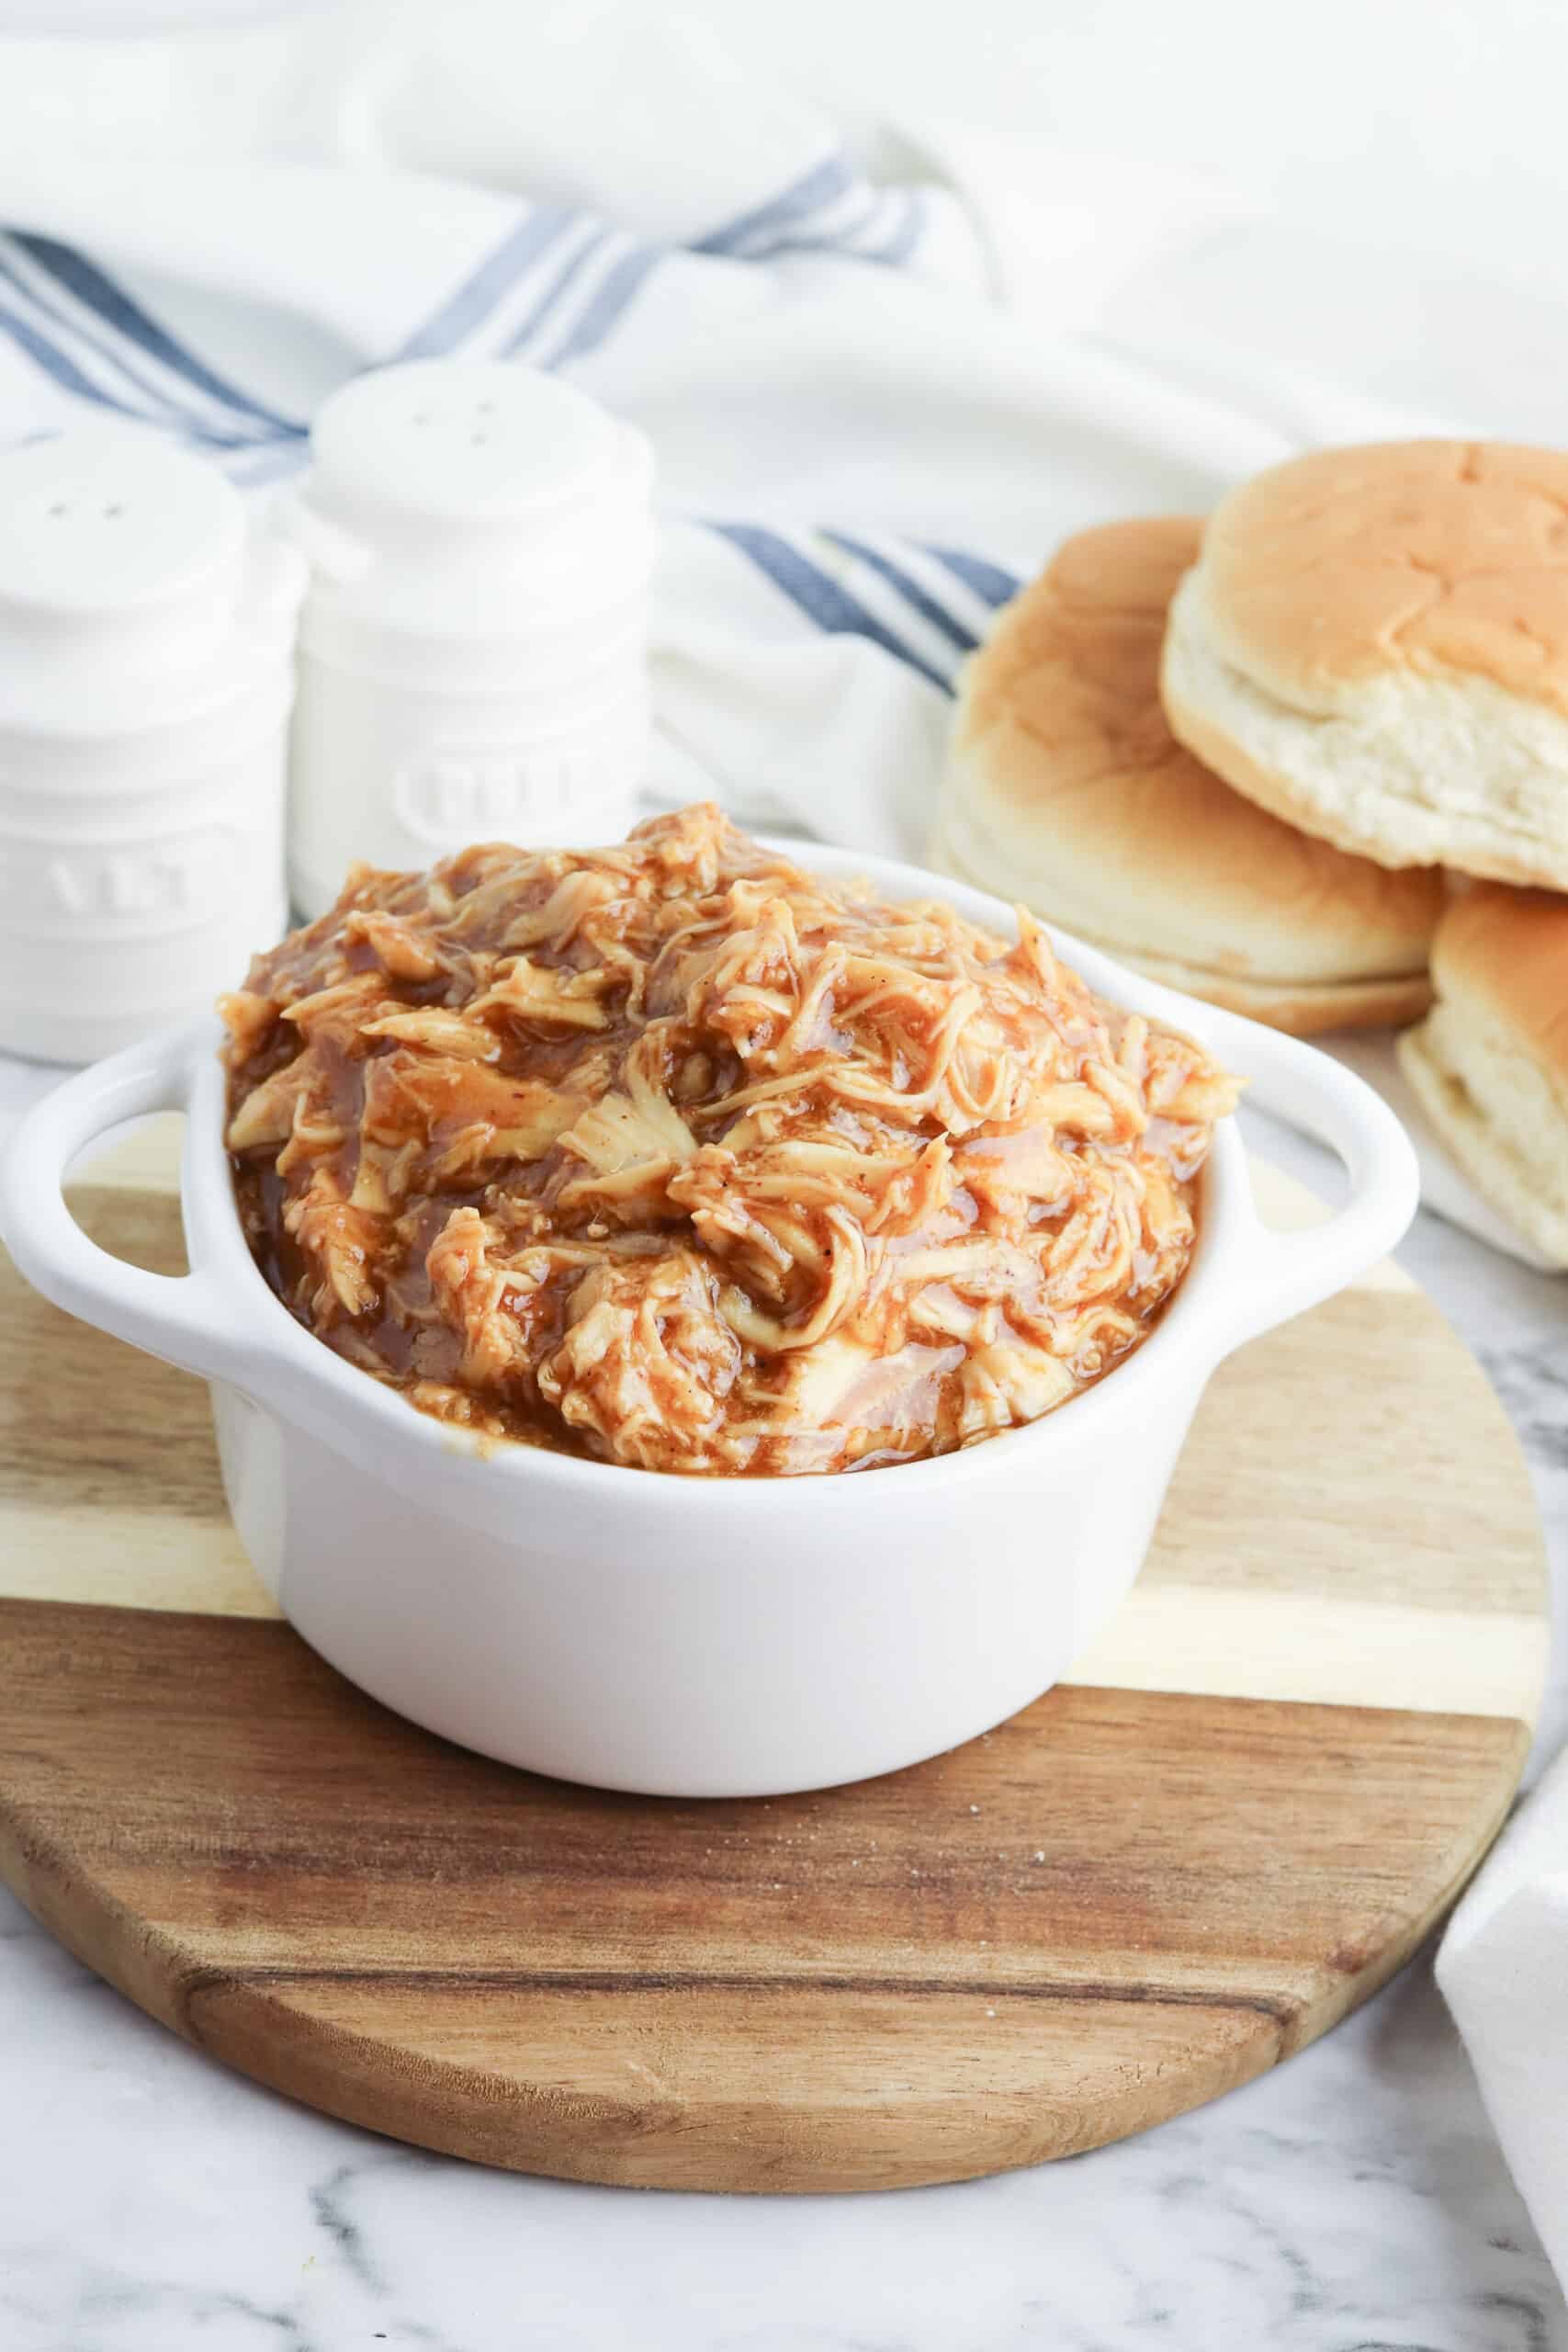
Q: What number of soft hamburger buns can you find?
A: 3